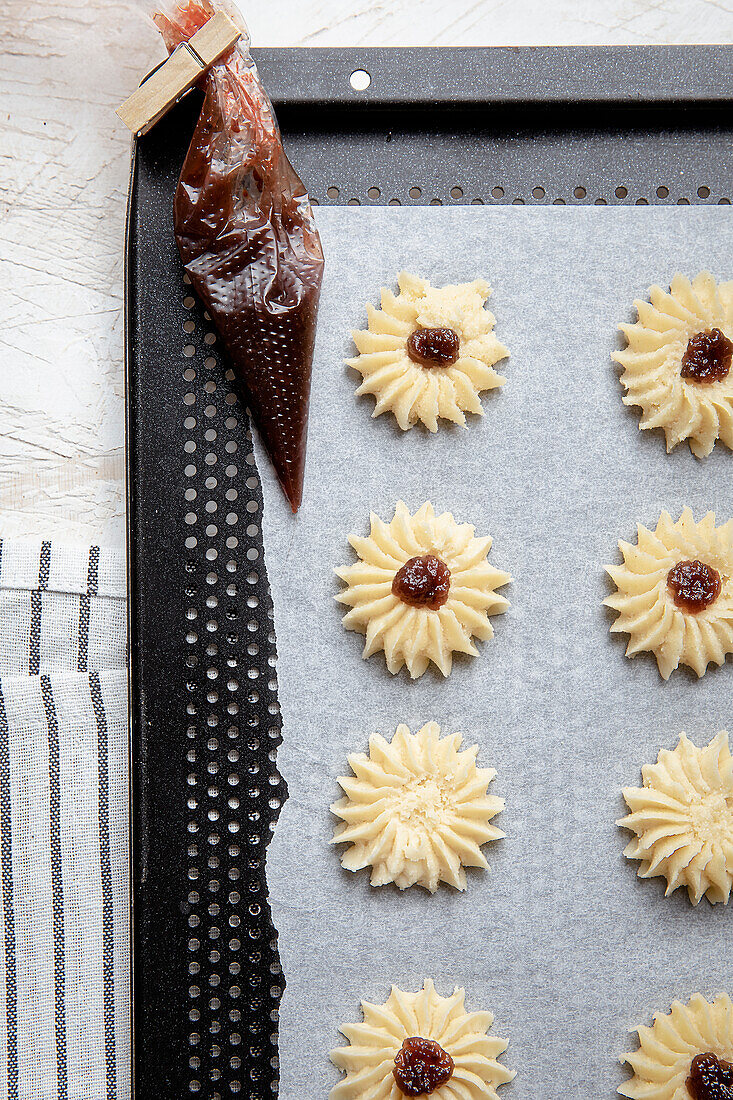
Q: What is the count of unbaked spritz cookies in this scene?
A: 8